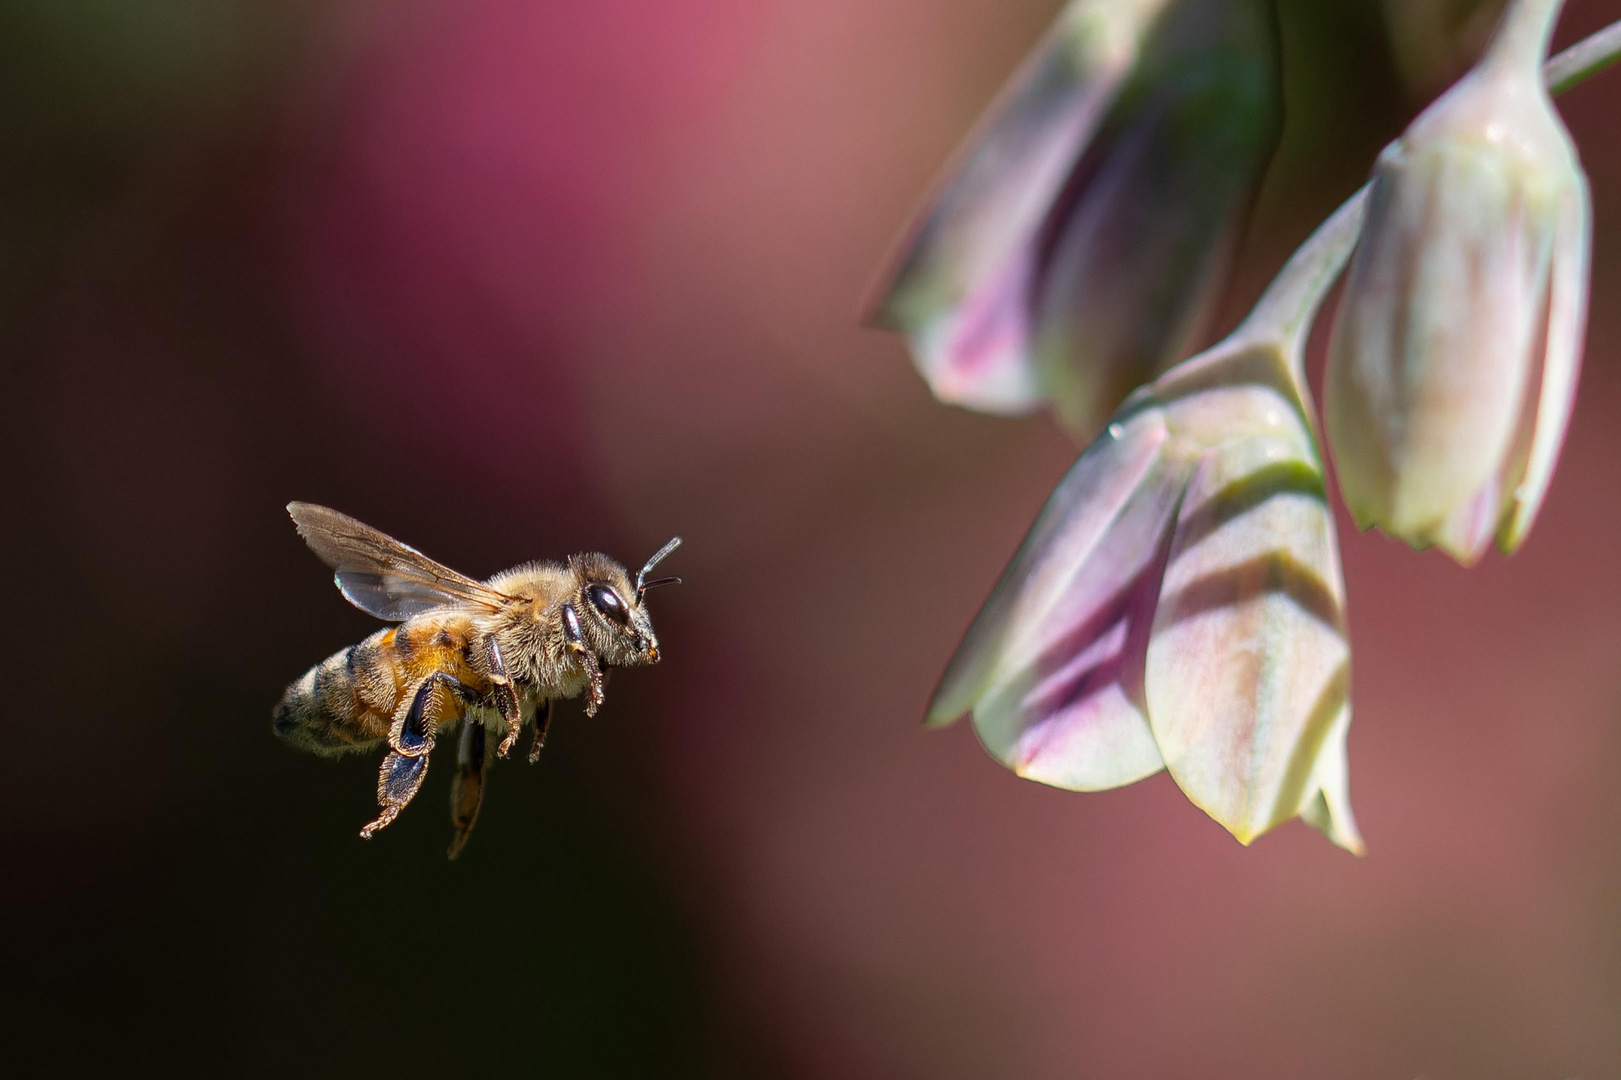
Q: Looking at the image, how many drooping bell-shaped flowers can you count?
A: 3